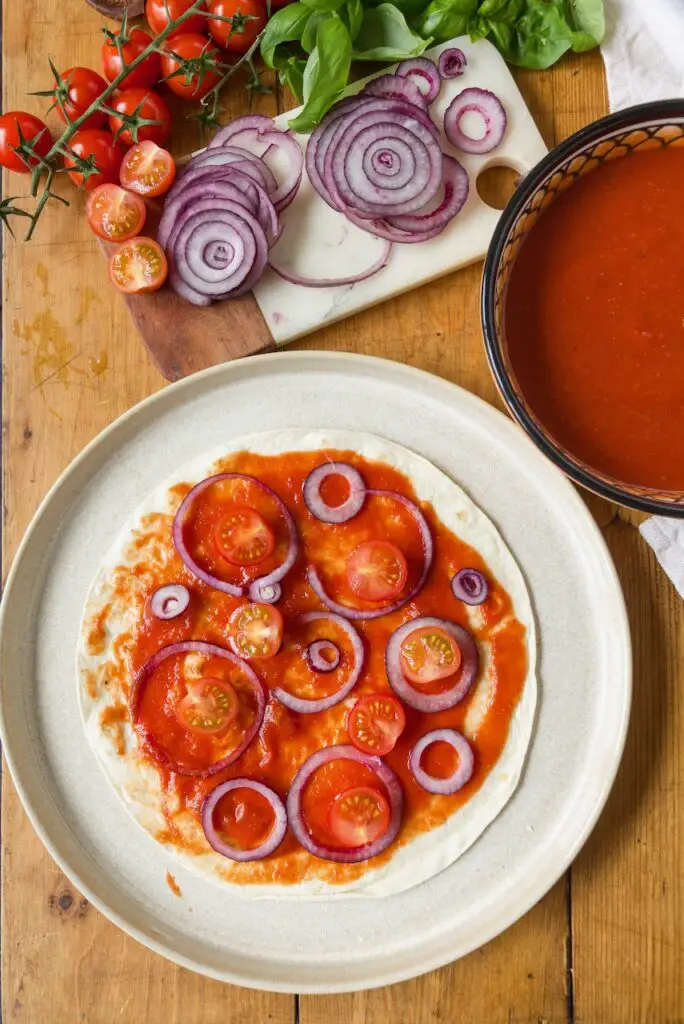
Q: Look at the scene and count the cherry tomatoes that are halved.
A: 10